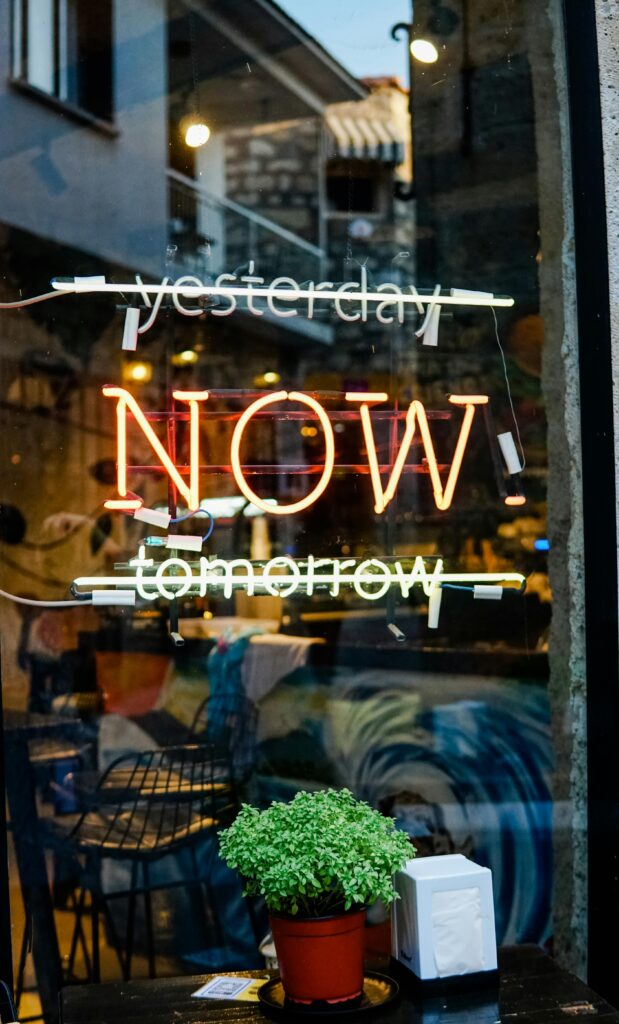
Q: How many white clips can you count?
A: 10